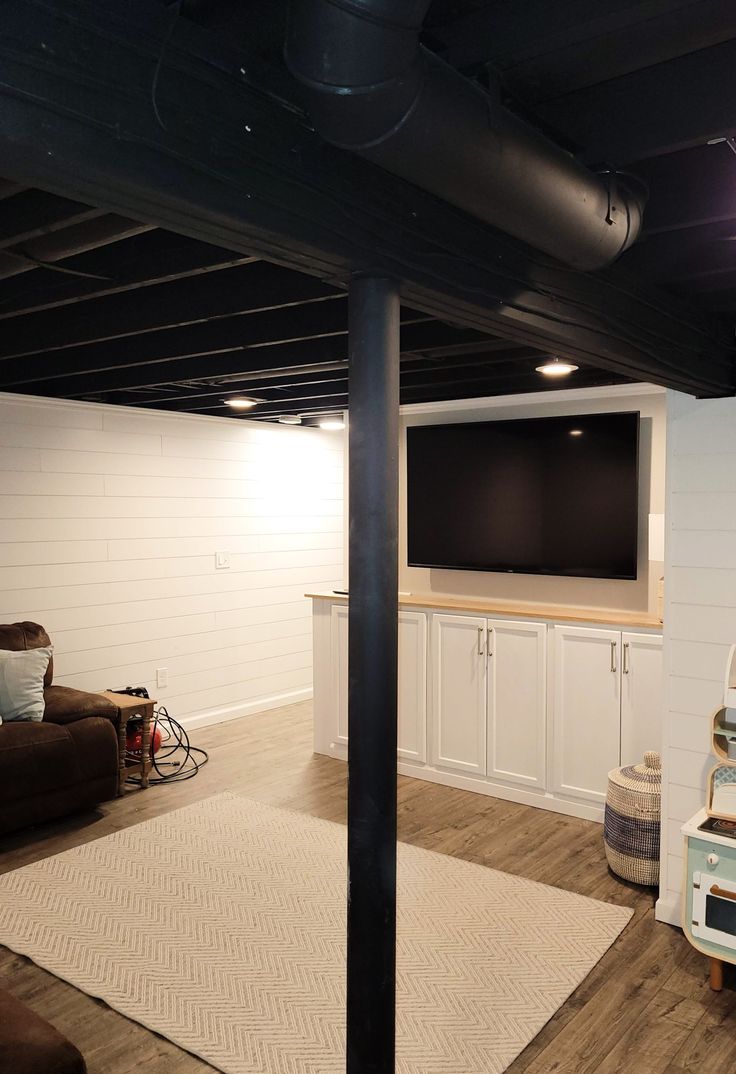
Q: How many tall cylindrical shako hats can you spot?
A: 0